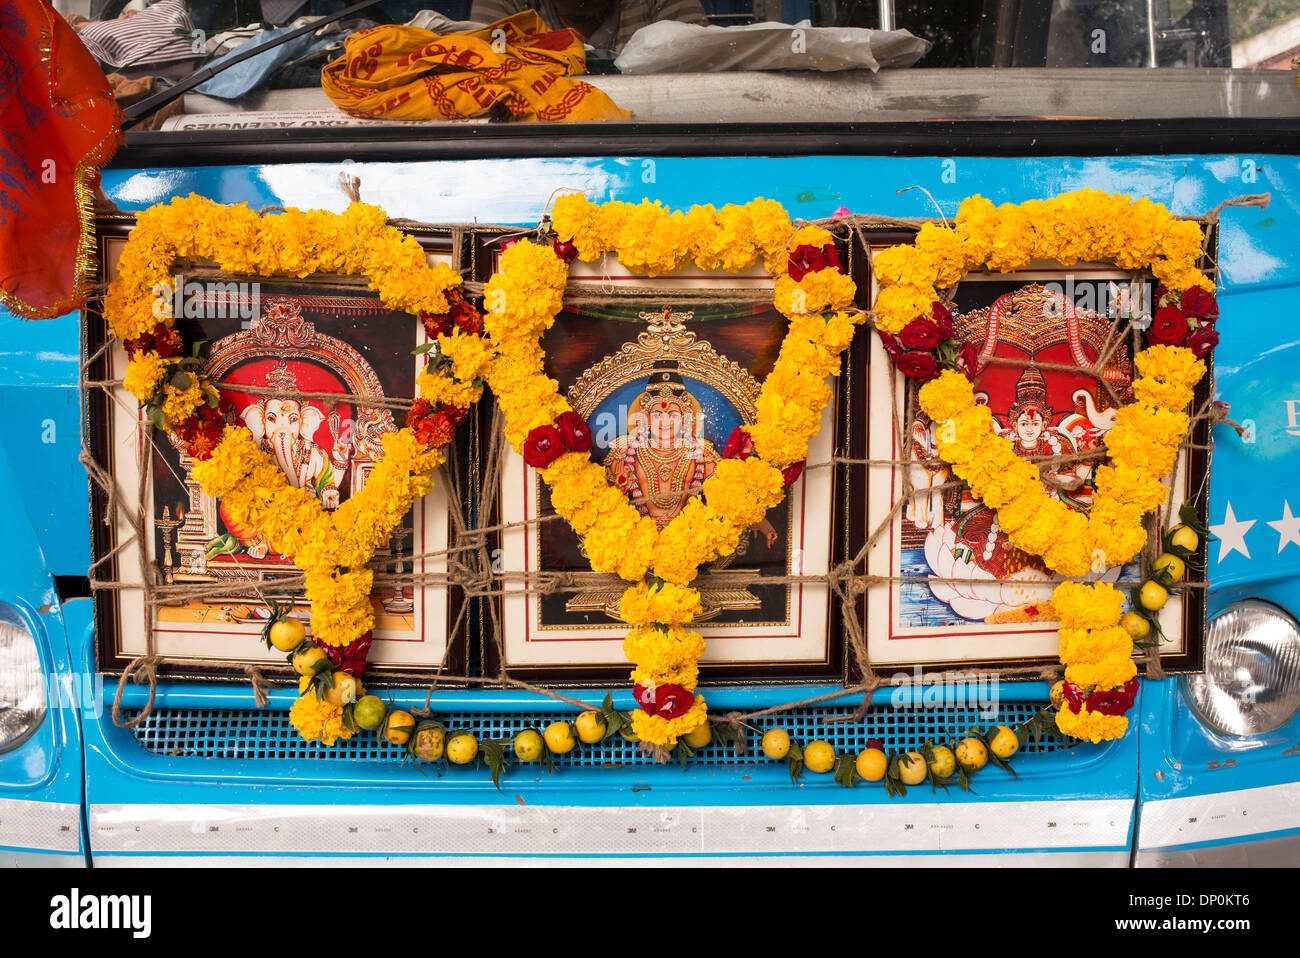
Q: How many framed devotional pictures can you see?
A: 3